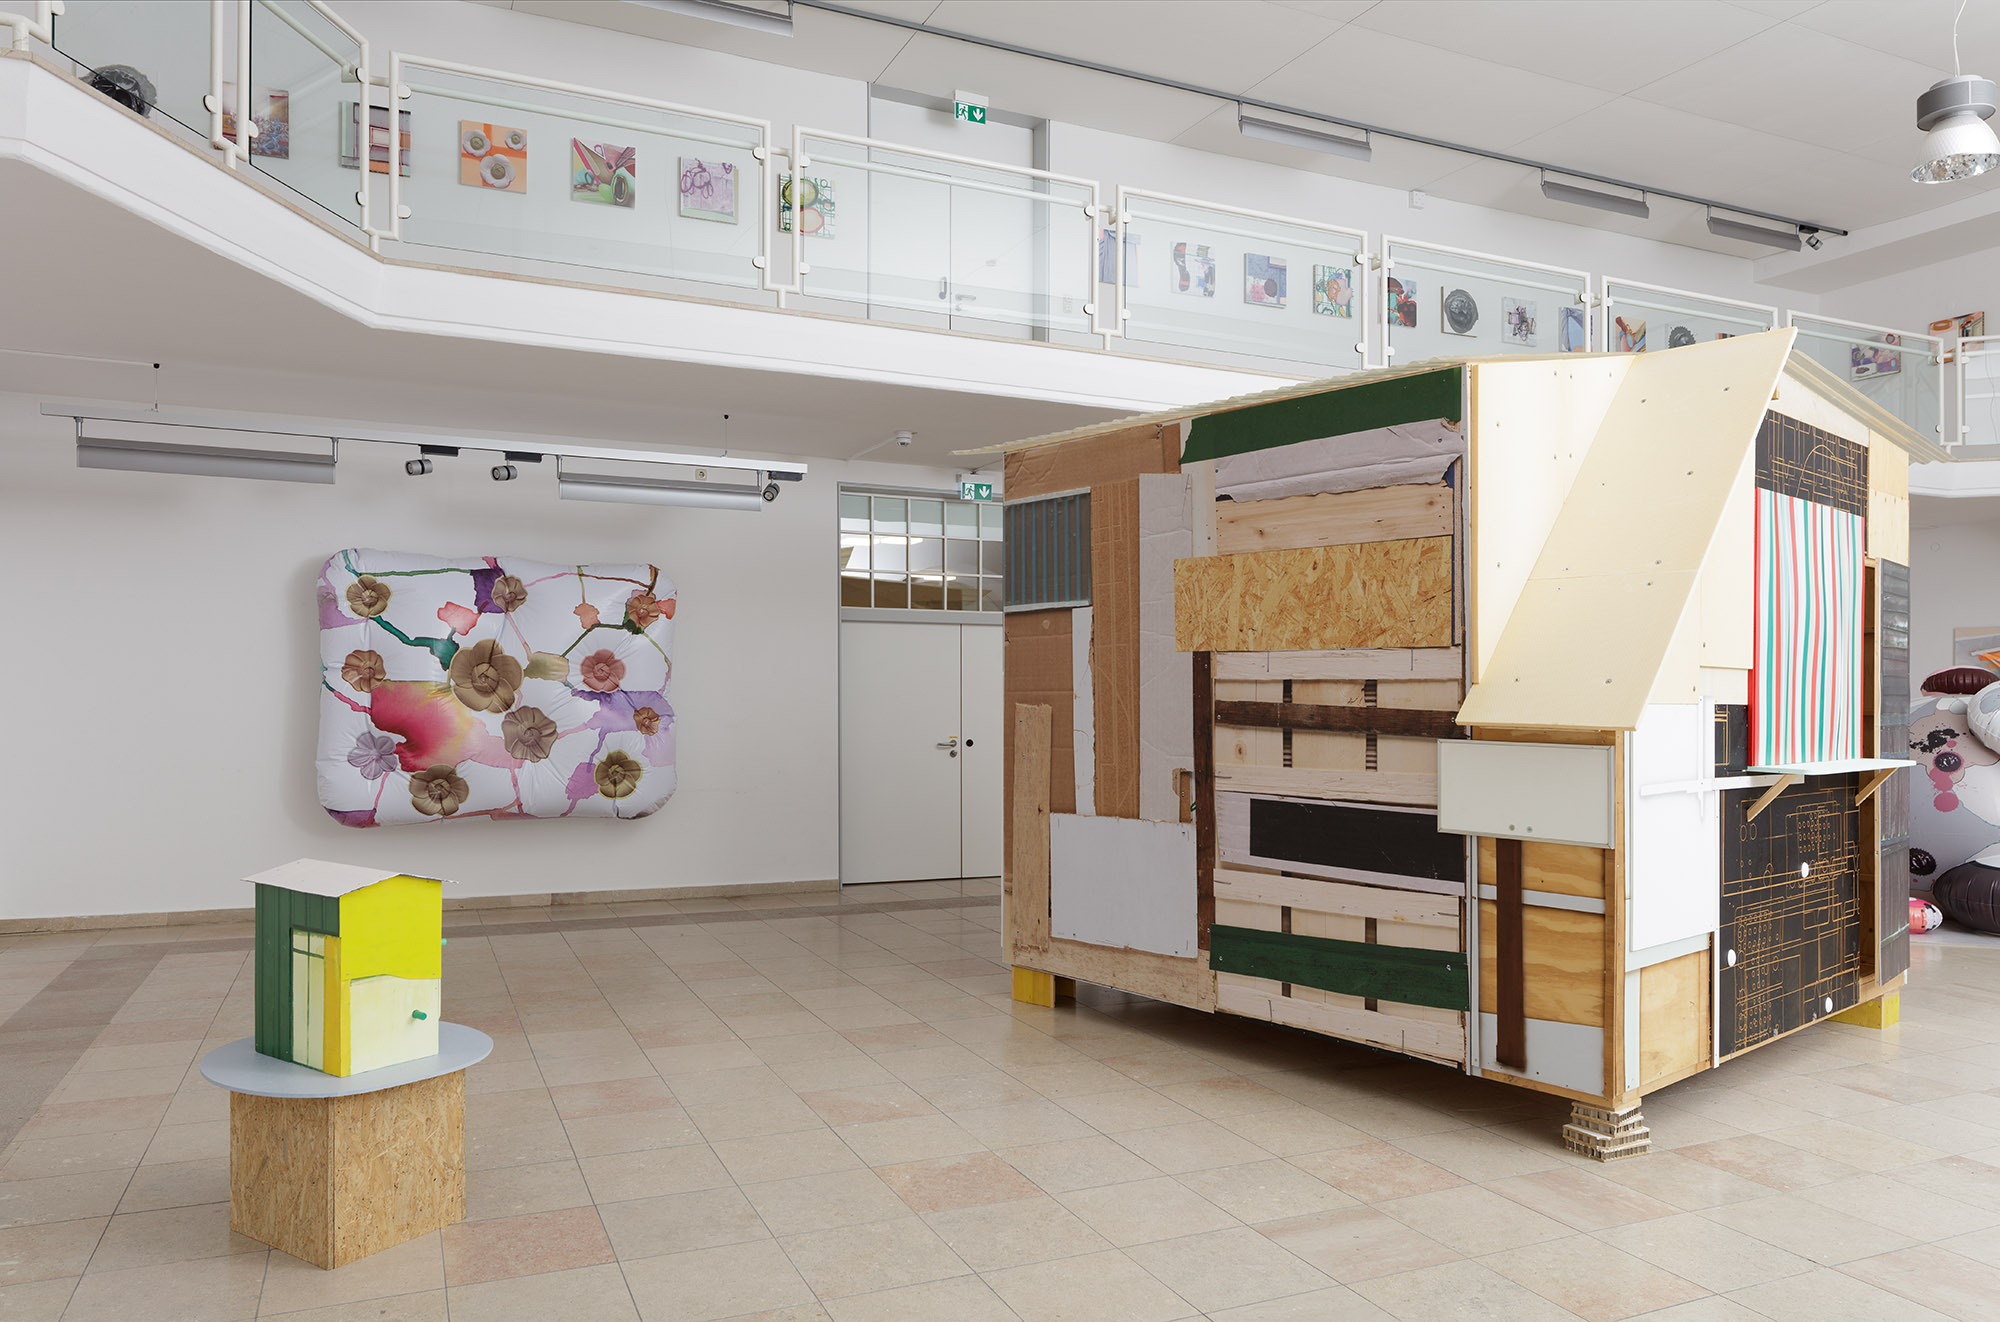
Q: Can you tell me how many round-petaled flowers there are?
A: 14